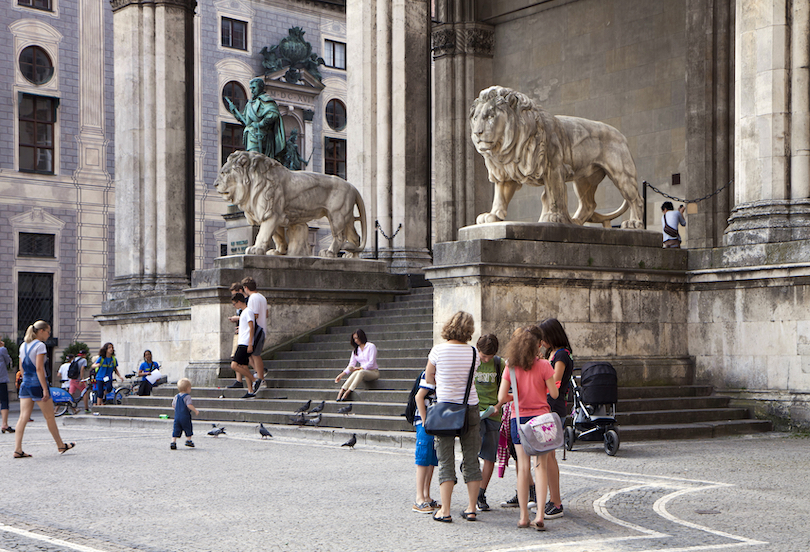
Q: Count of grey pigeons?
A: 8